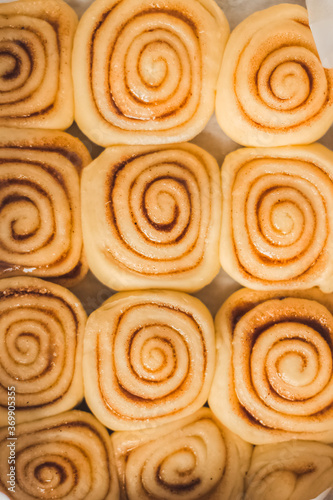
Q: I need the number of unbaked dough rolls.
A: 12